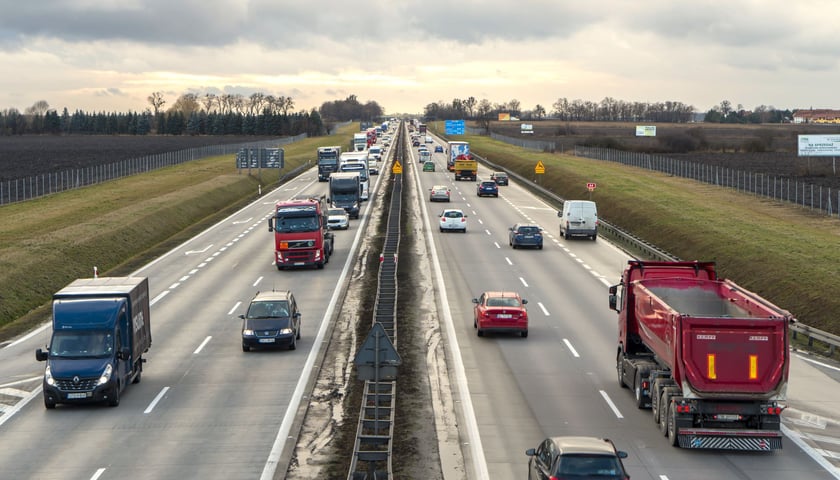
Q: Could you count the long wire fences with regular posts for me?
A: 2